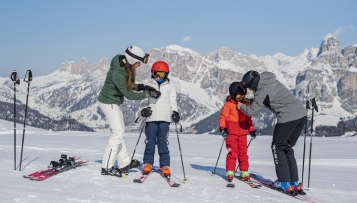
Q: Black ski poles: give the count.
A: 8